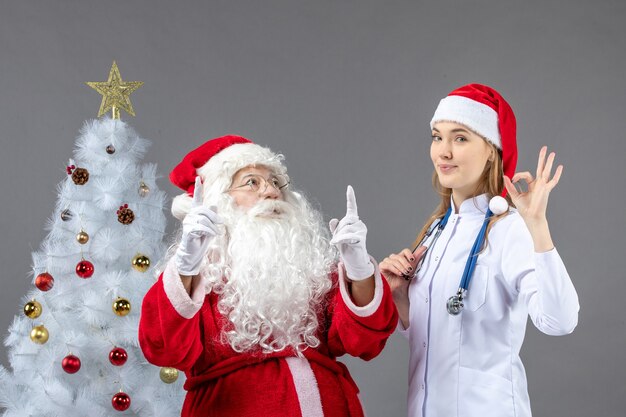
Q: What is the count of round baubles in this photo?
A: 14